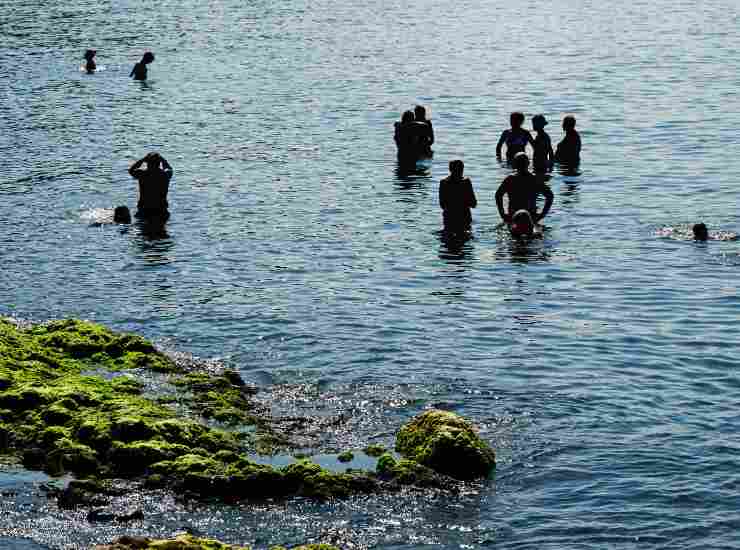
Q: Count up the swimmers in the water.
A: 13